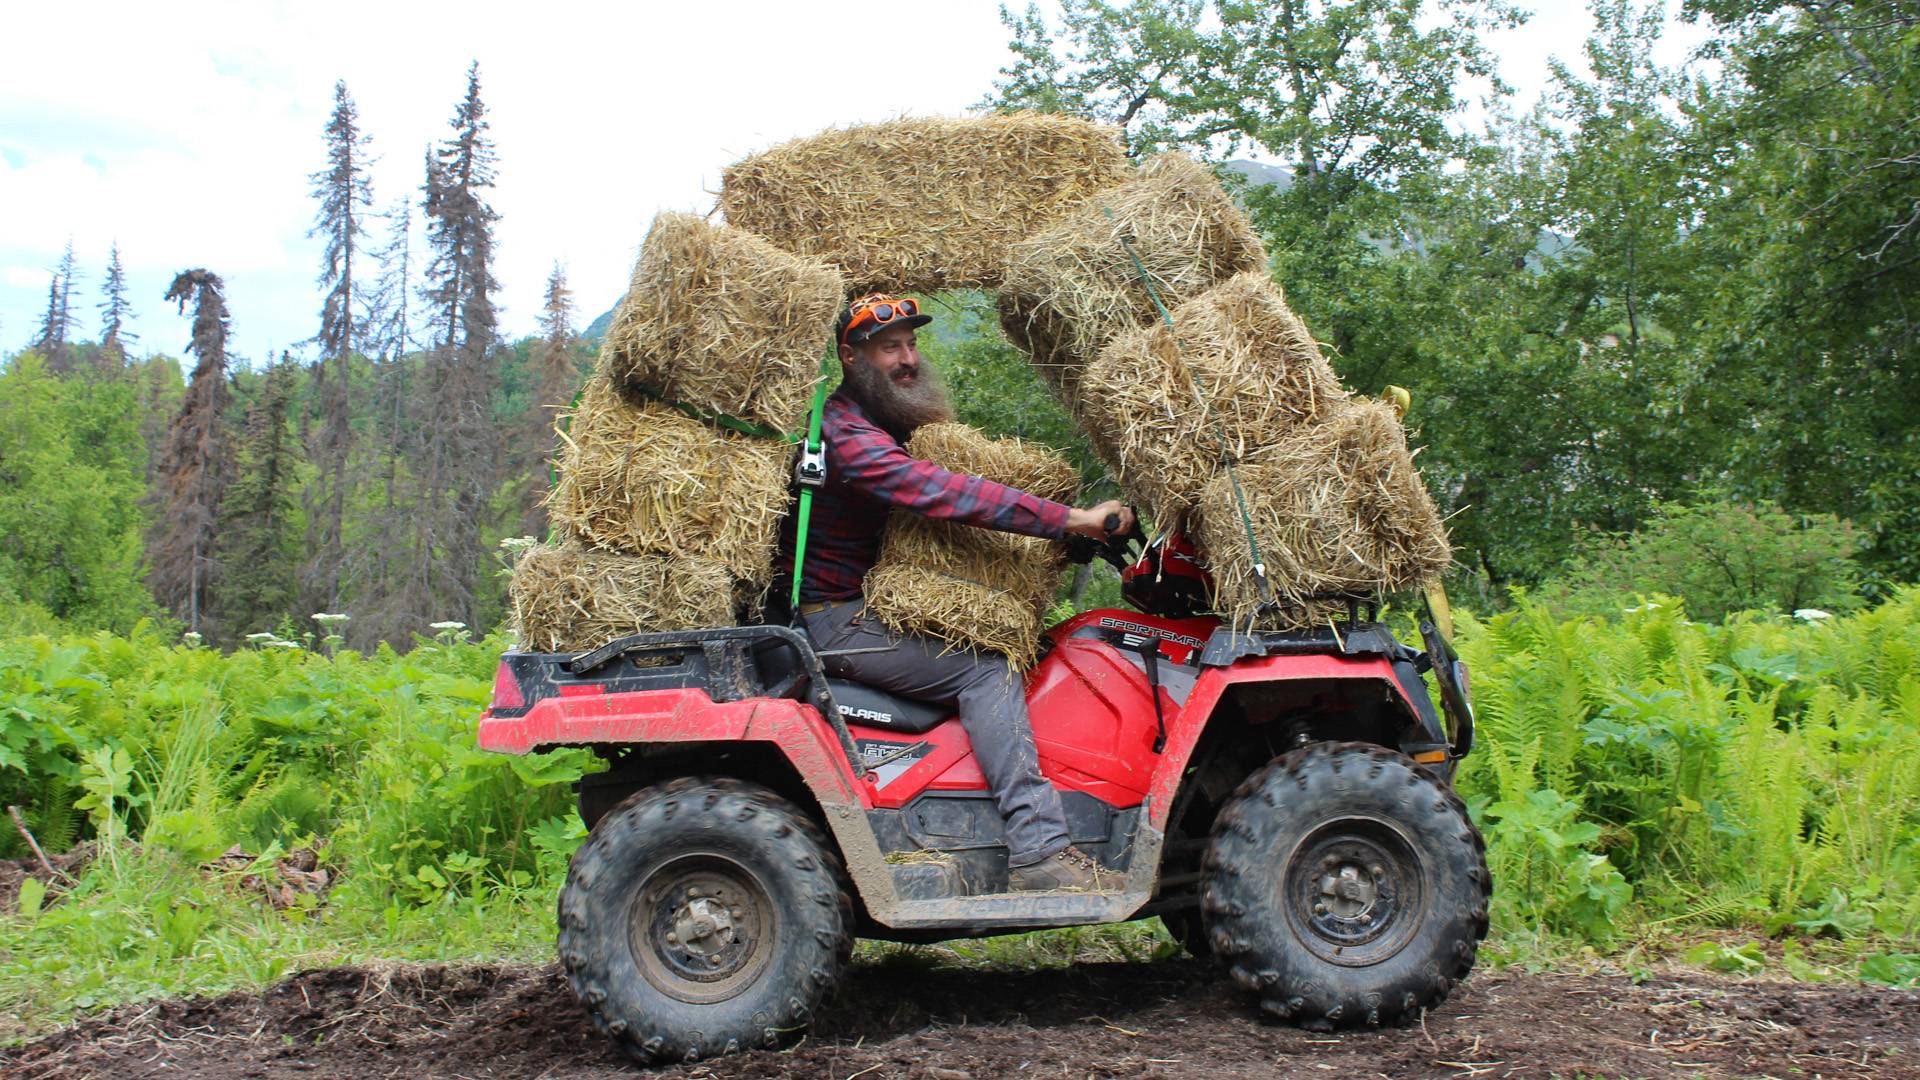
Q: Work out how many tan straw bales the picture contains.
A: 8